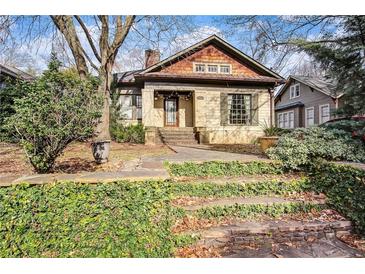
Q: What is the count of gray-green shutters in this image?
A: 2